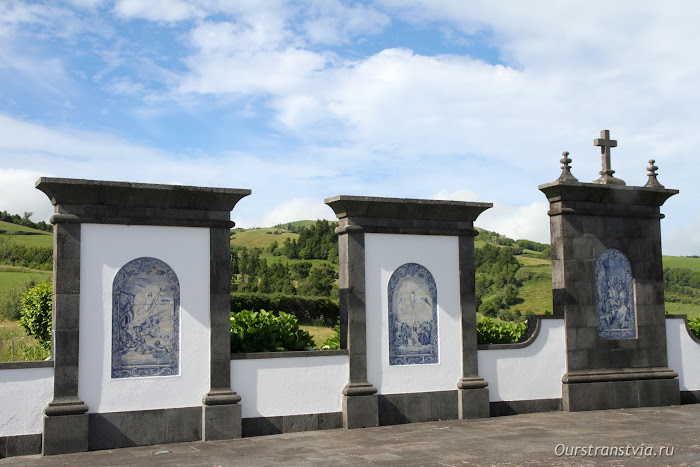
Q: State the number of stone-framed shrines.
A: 3